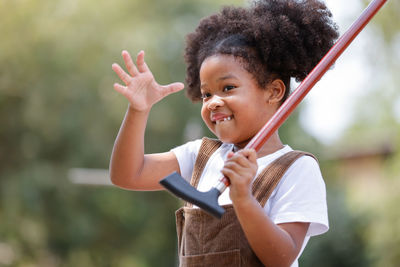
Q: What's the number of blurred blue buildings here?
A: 0